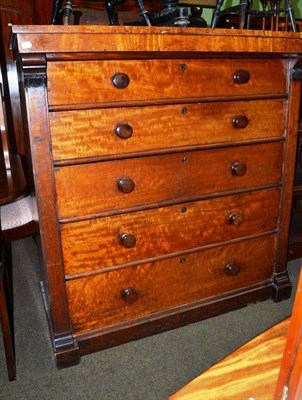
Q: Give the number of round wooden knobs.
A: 10